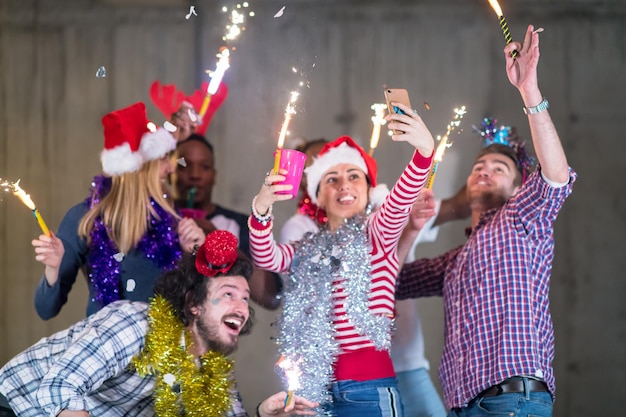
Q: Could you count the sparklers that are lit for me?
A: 7